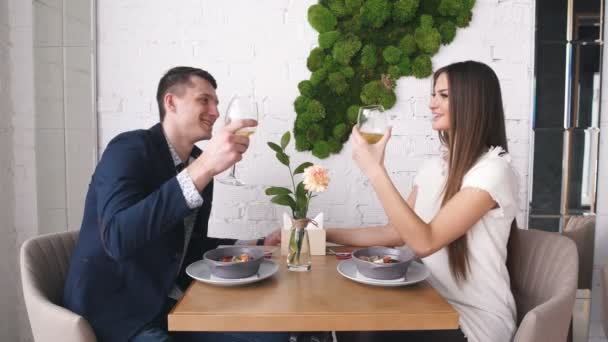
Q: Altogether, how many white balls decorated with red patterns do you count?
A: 0